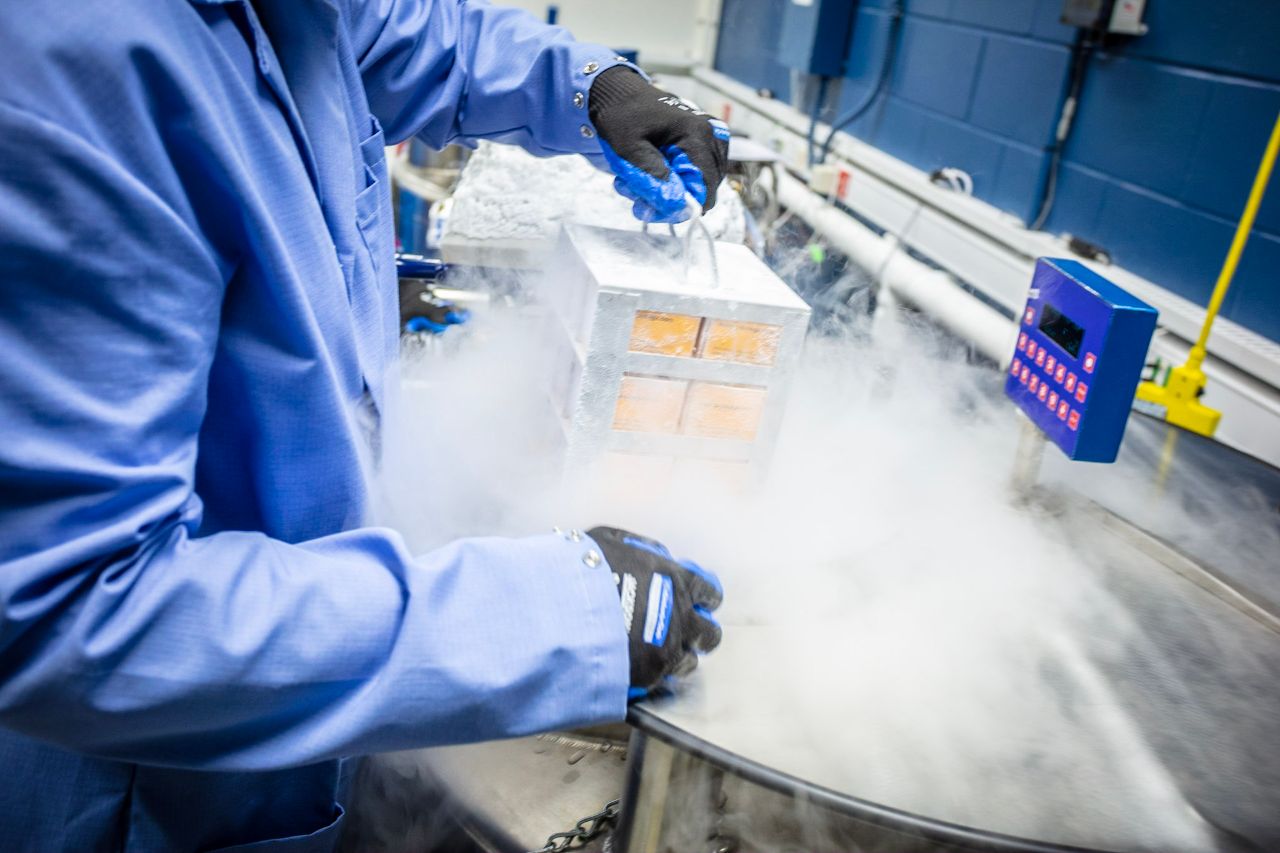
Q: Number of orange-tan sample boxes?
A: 6